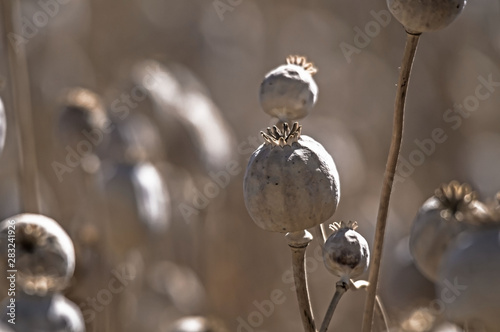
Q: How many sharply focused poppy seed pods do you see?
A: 4